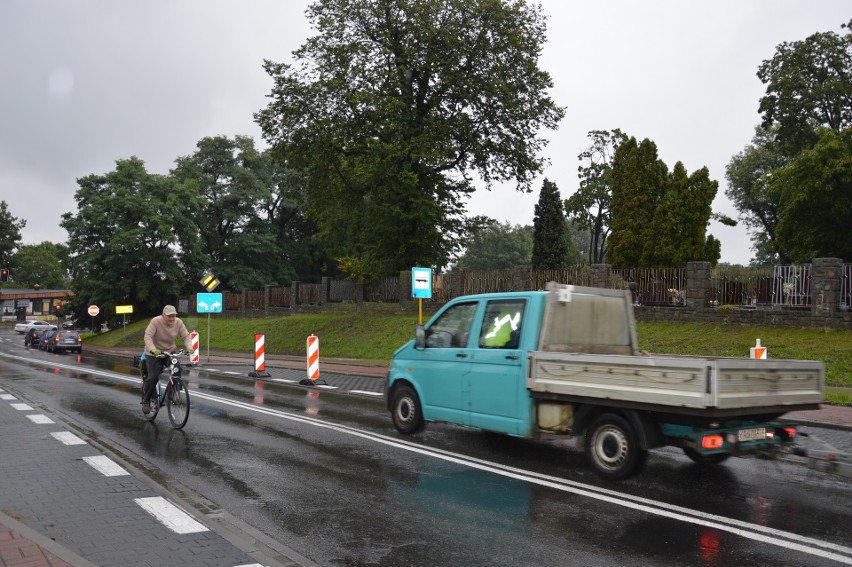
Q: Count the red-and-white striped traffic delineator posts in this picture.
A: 4